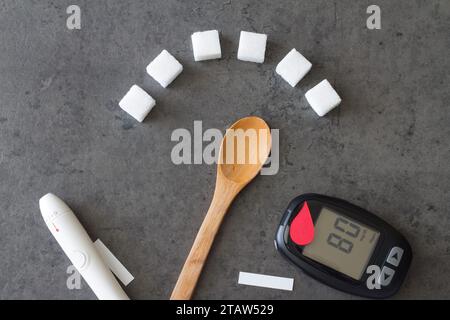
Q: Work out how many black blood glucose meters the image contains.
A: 1